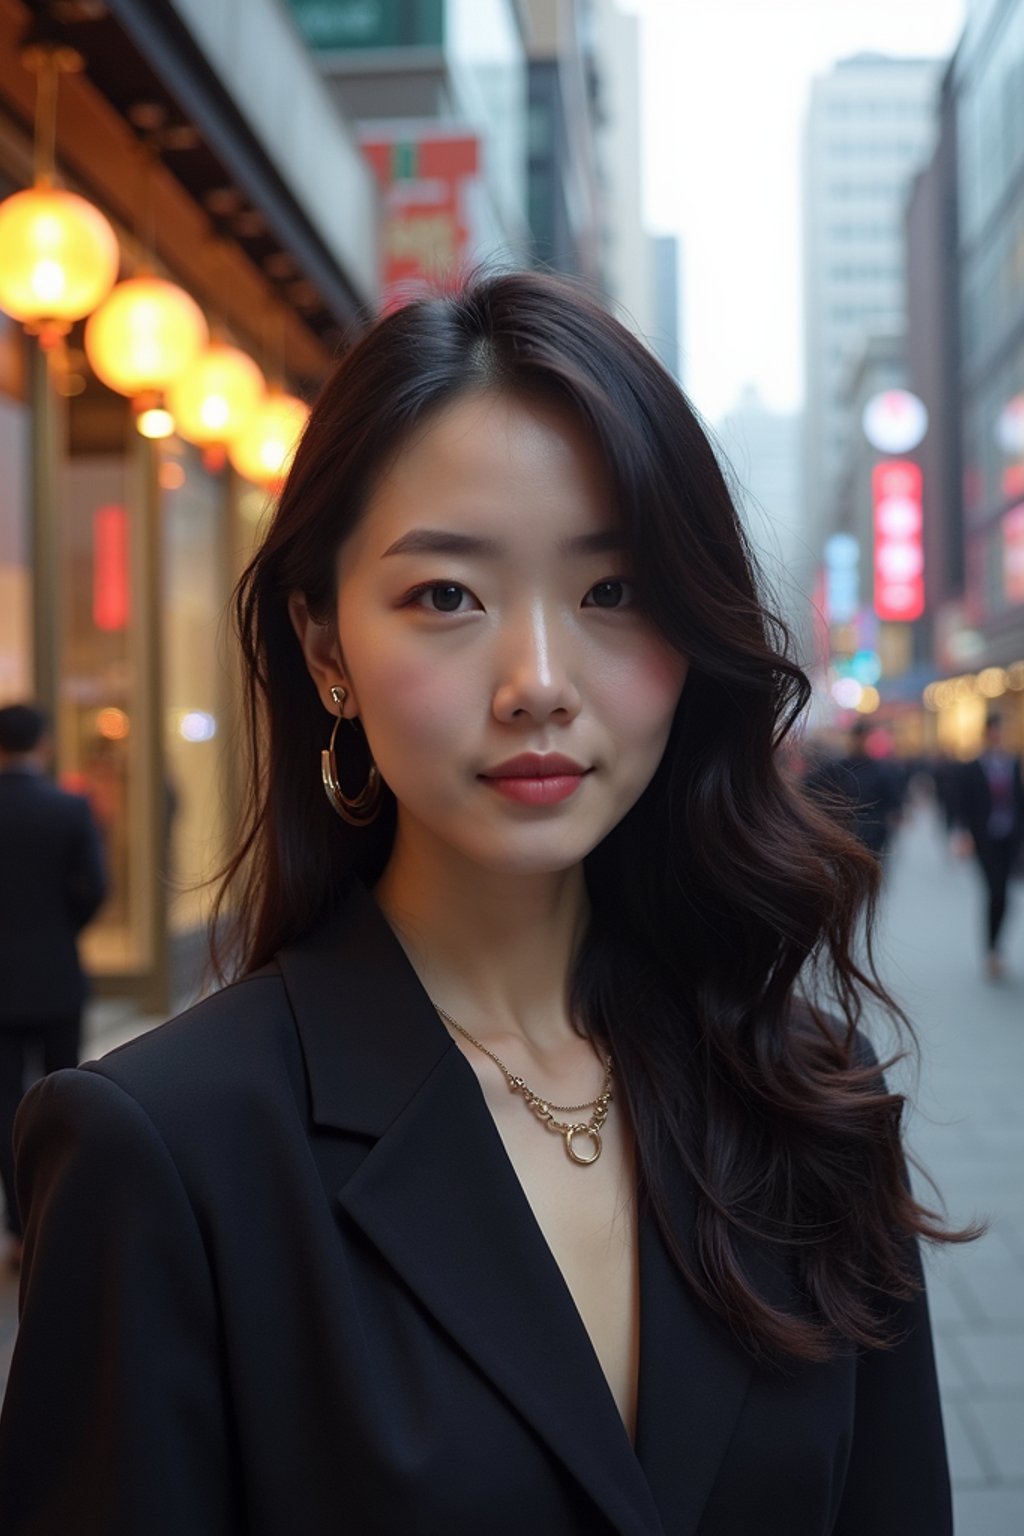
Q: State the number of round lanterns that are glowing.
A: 4